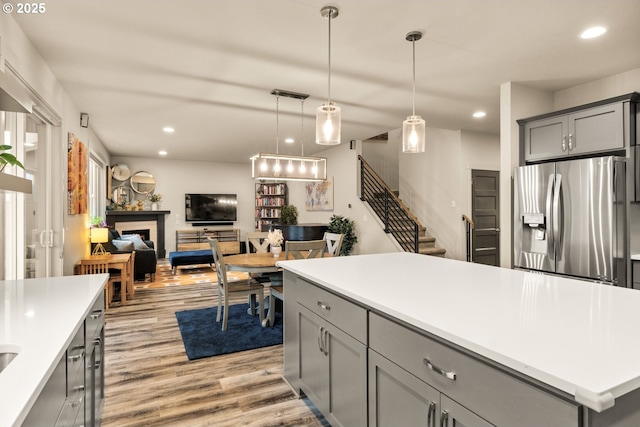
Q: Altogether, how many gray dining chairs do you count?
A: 4